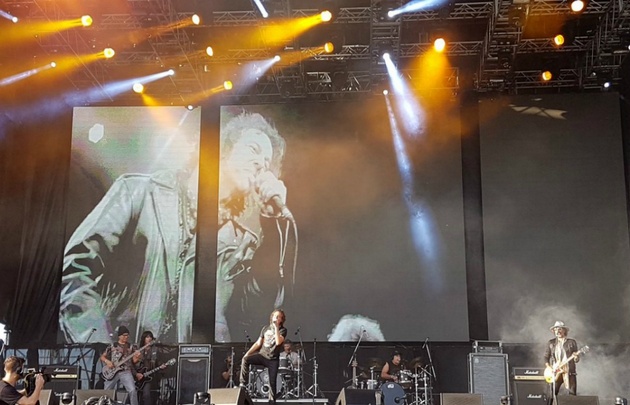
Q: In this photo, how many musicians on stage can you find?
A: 6